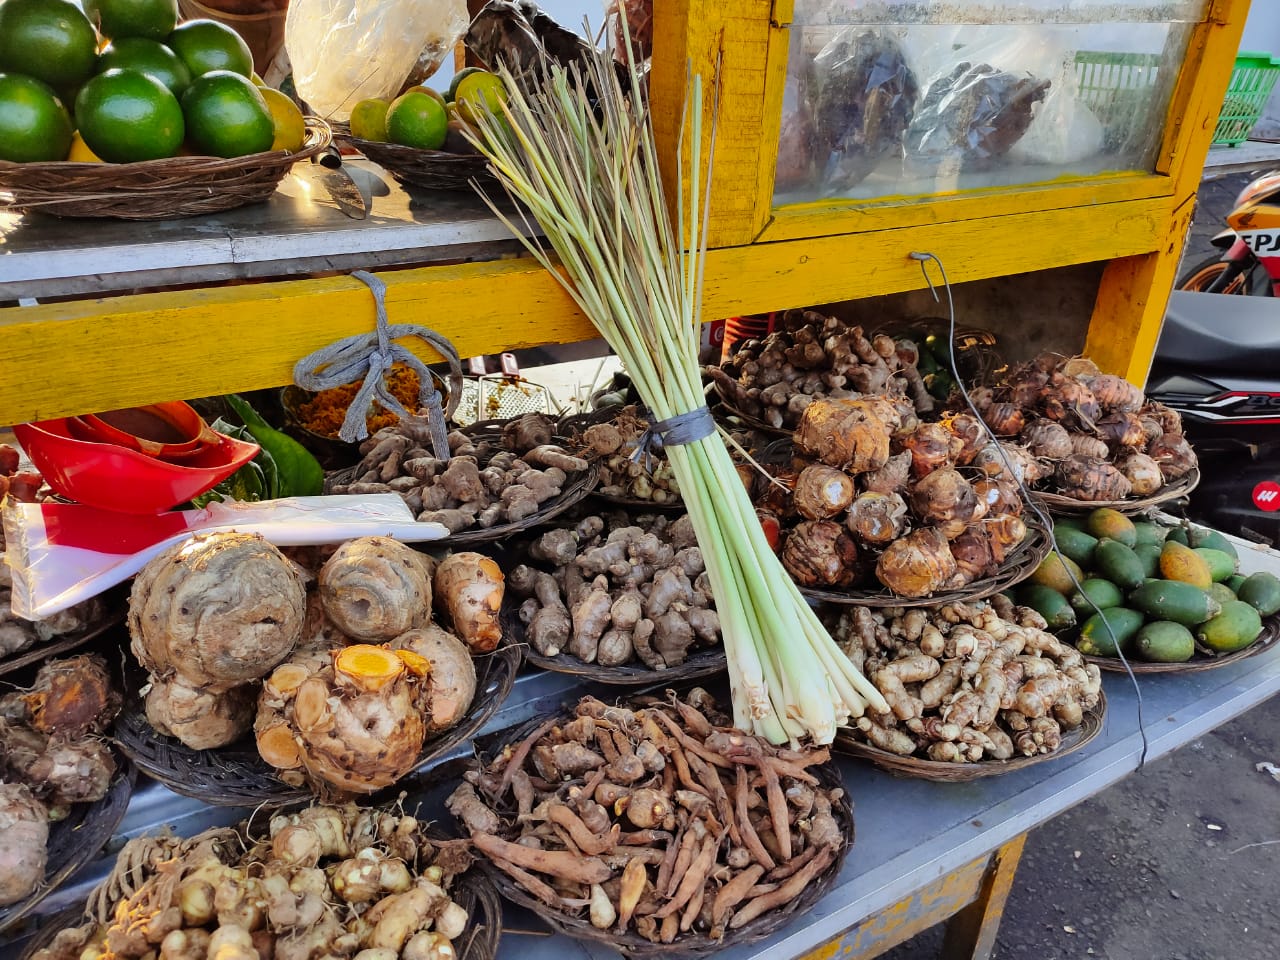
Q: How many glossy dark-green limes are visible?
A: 7